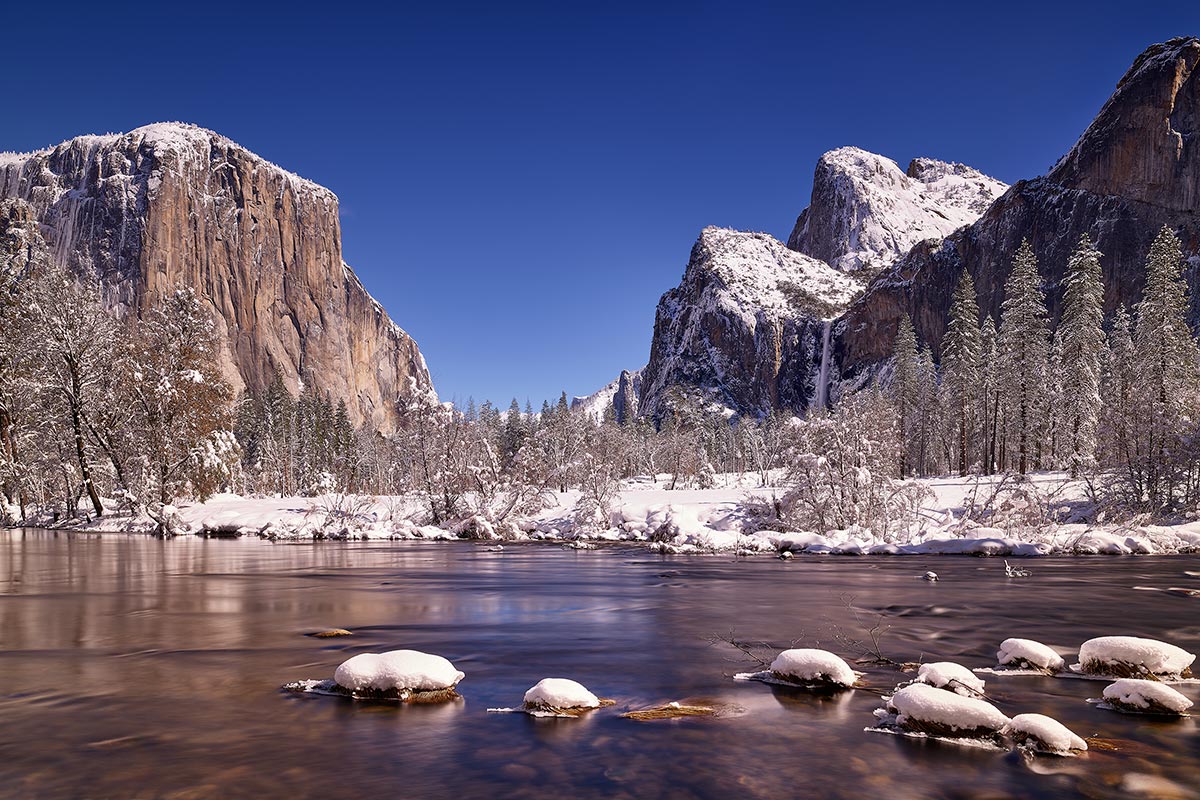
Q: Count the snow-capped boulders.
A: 9